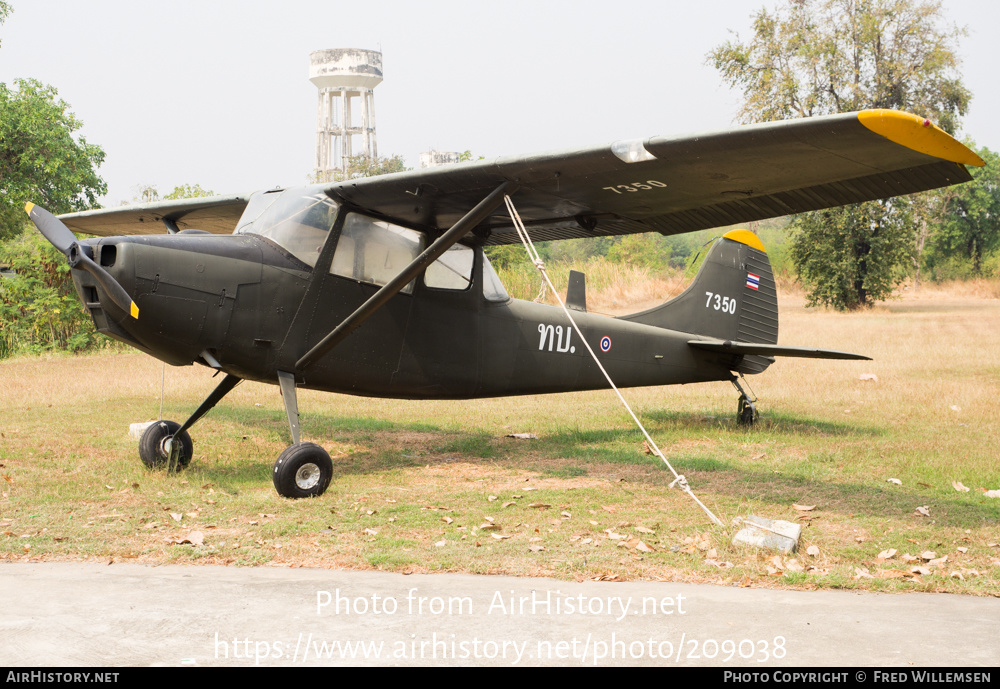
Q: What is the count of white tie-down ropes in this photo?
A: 2